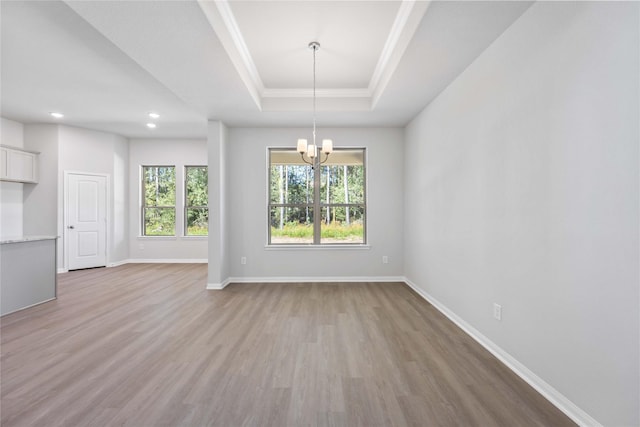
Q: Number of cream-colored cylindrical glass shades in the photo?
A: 3